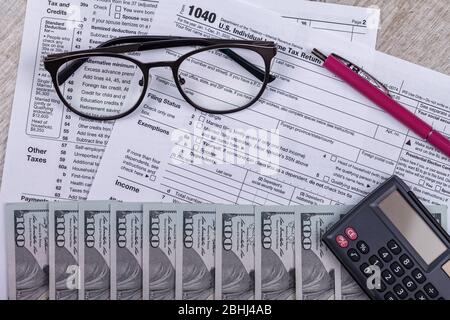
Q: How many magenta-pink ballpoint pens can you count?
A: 1